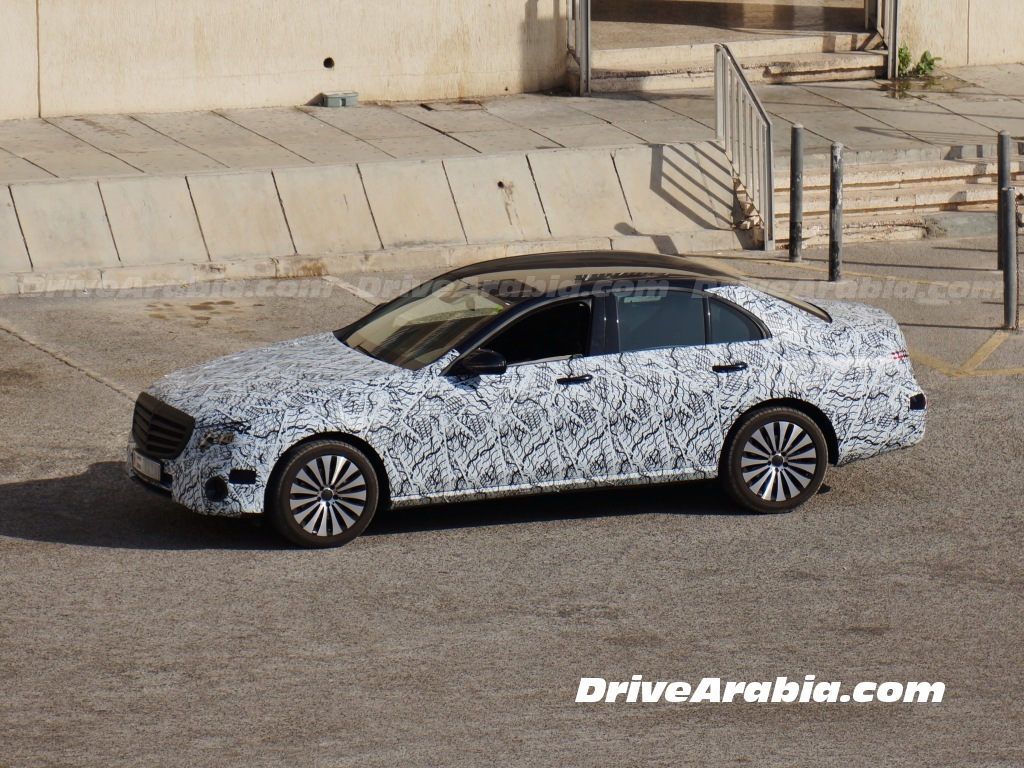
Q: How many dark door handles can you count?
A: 2